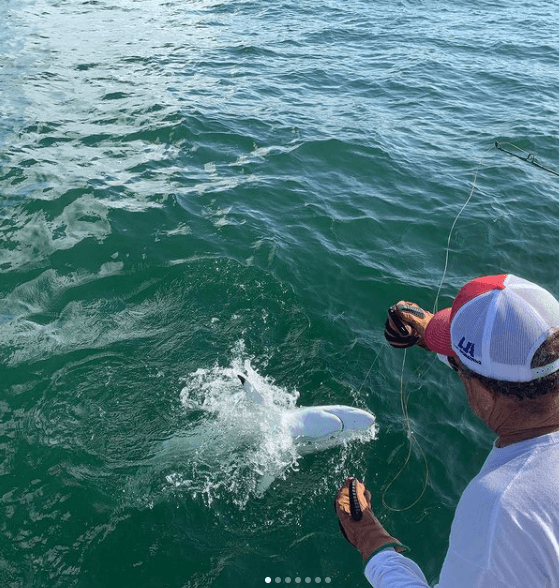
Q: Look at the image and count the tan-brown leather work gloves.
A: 2